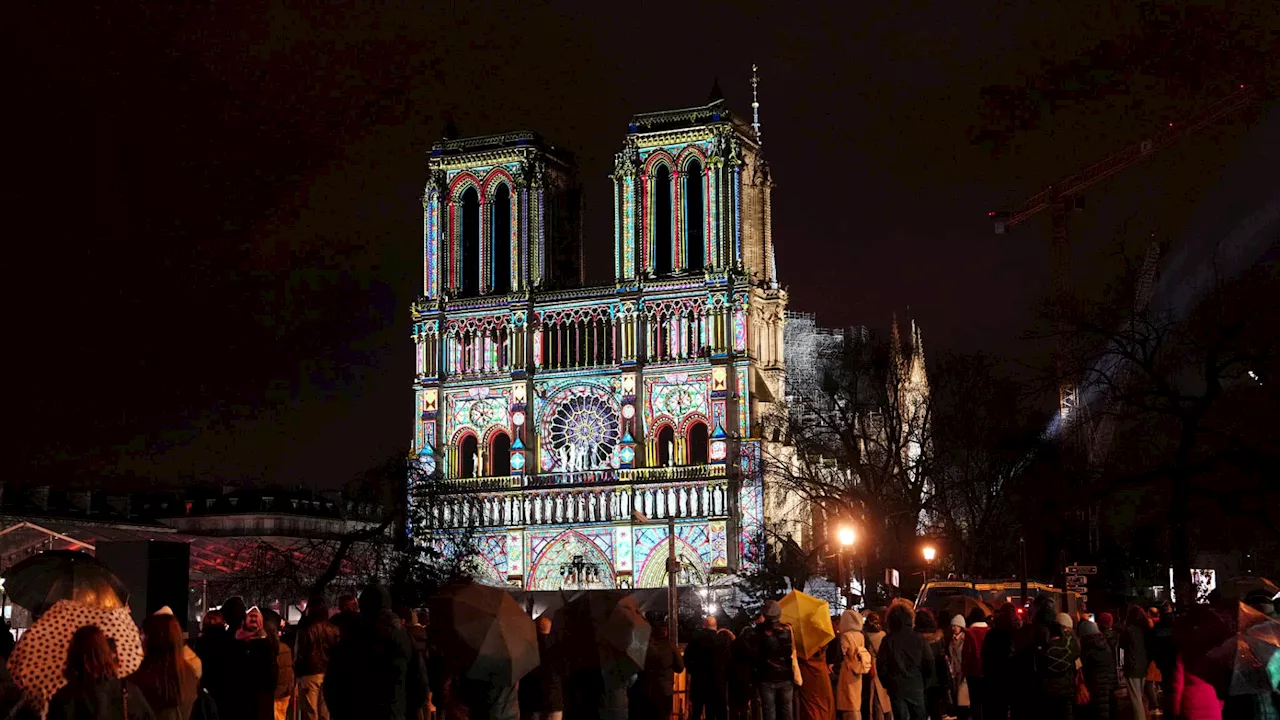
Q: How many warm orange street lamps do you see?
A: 2